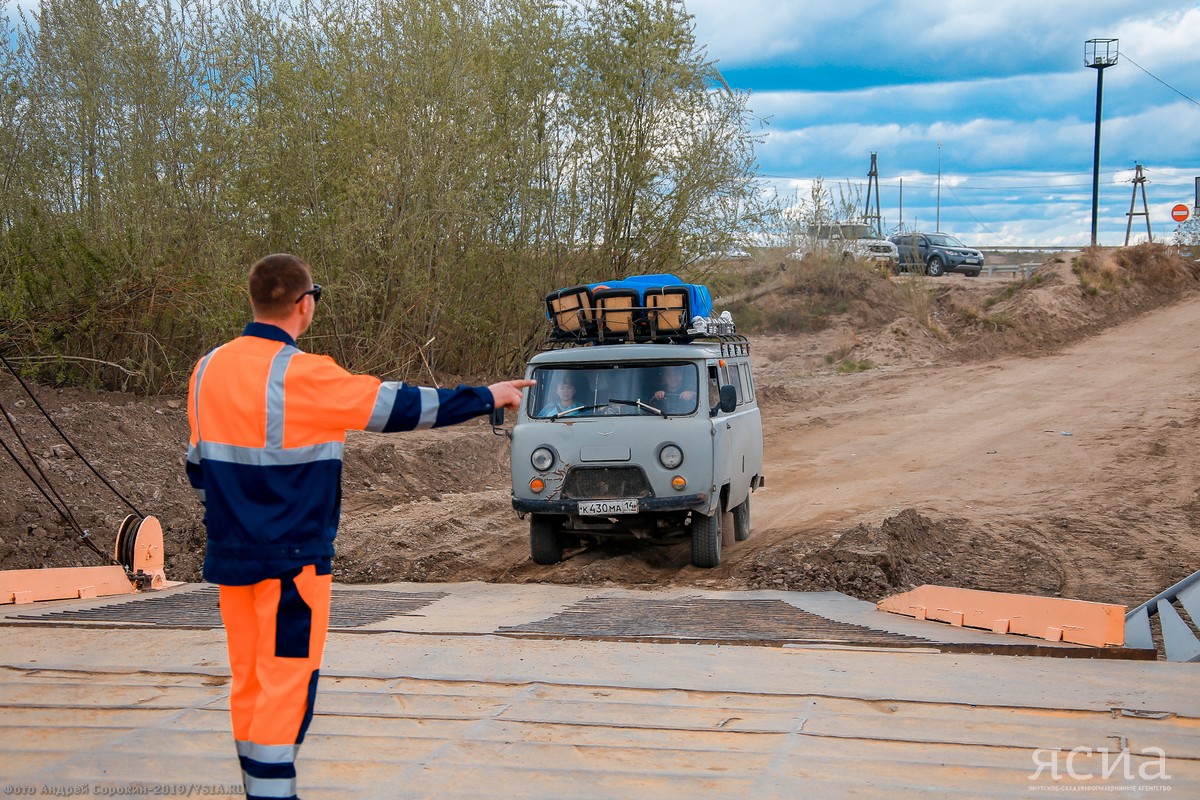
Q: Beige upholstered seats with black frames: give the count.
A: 3